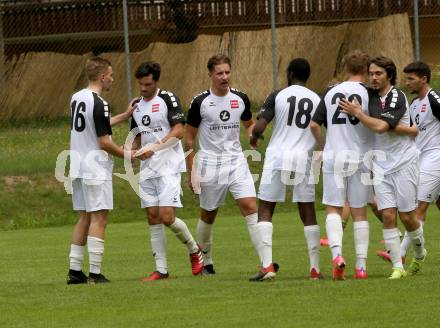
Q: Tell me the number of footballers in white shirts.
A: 7